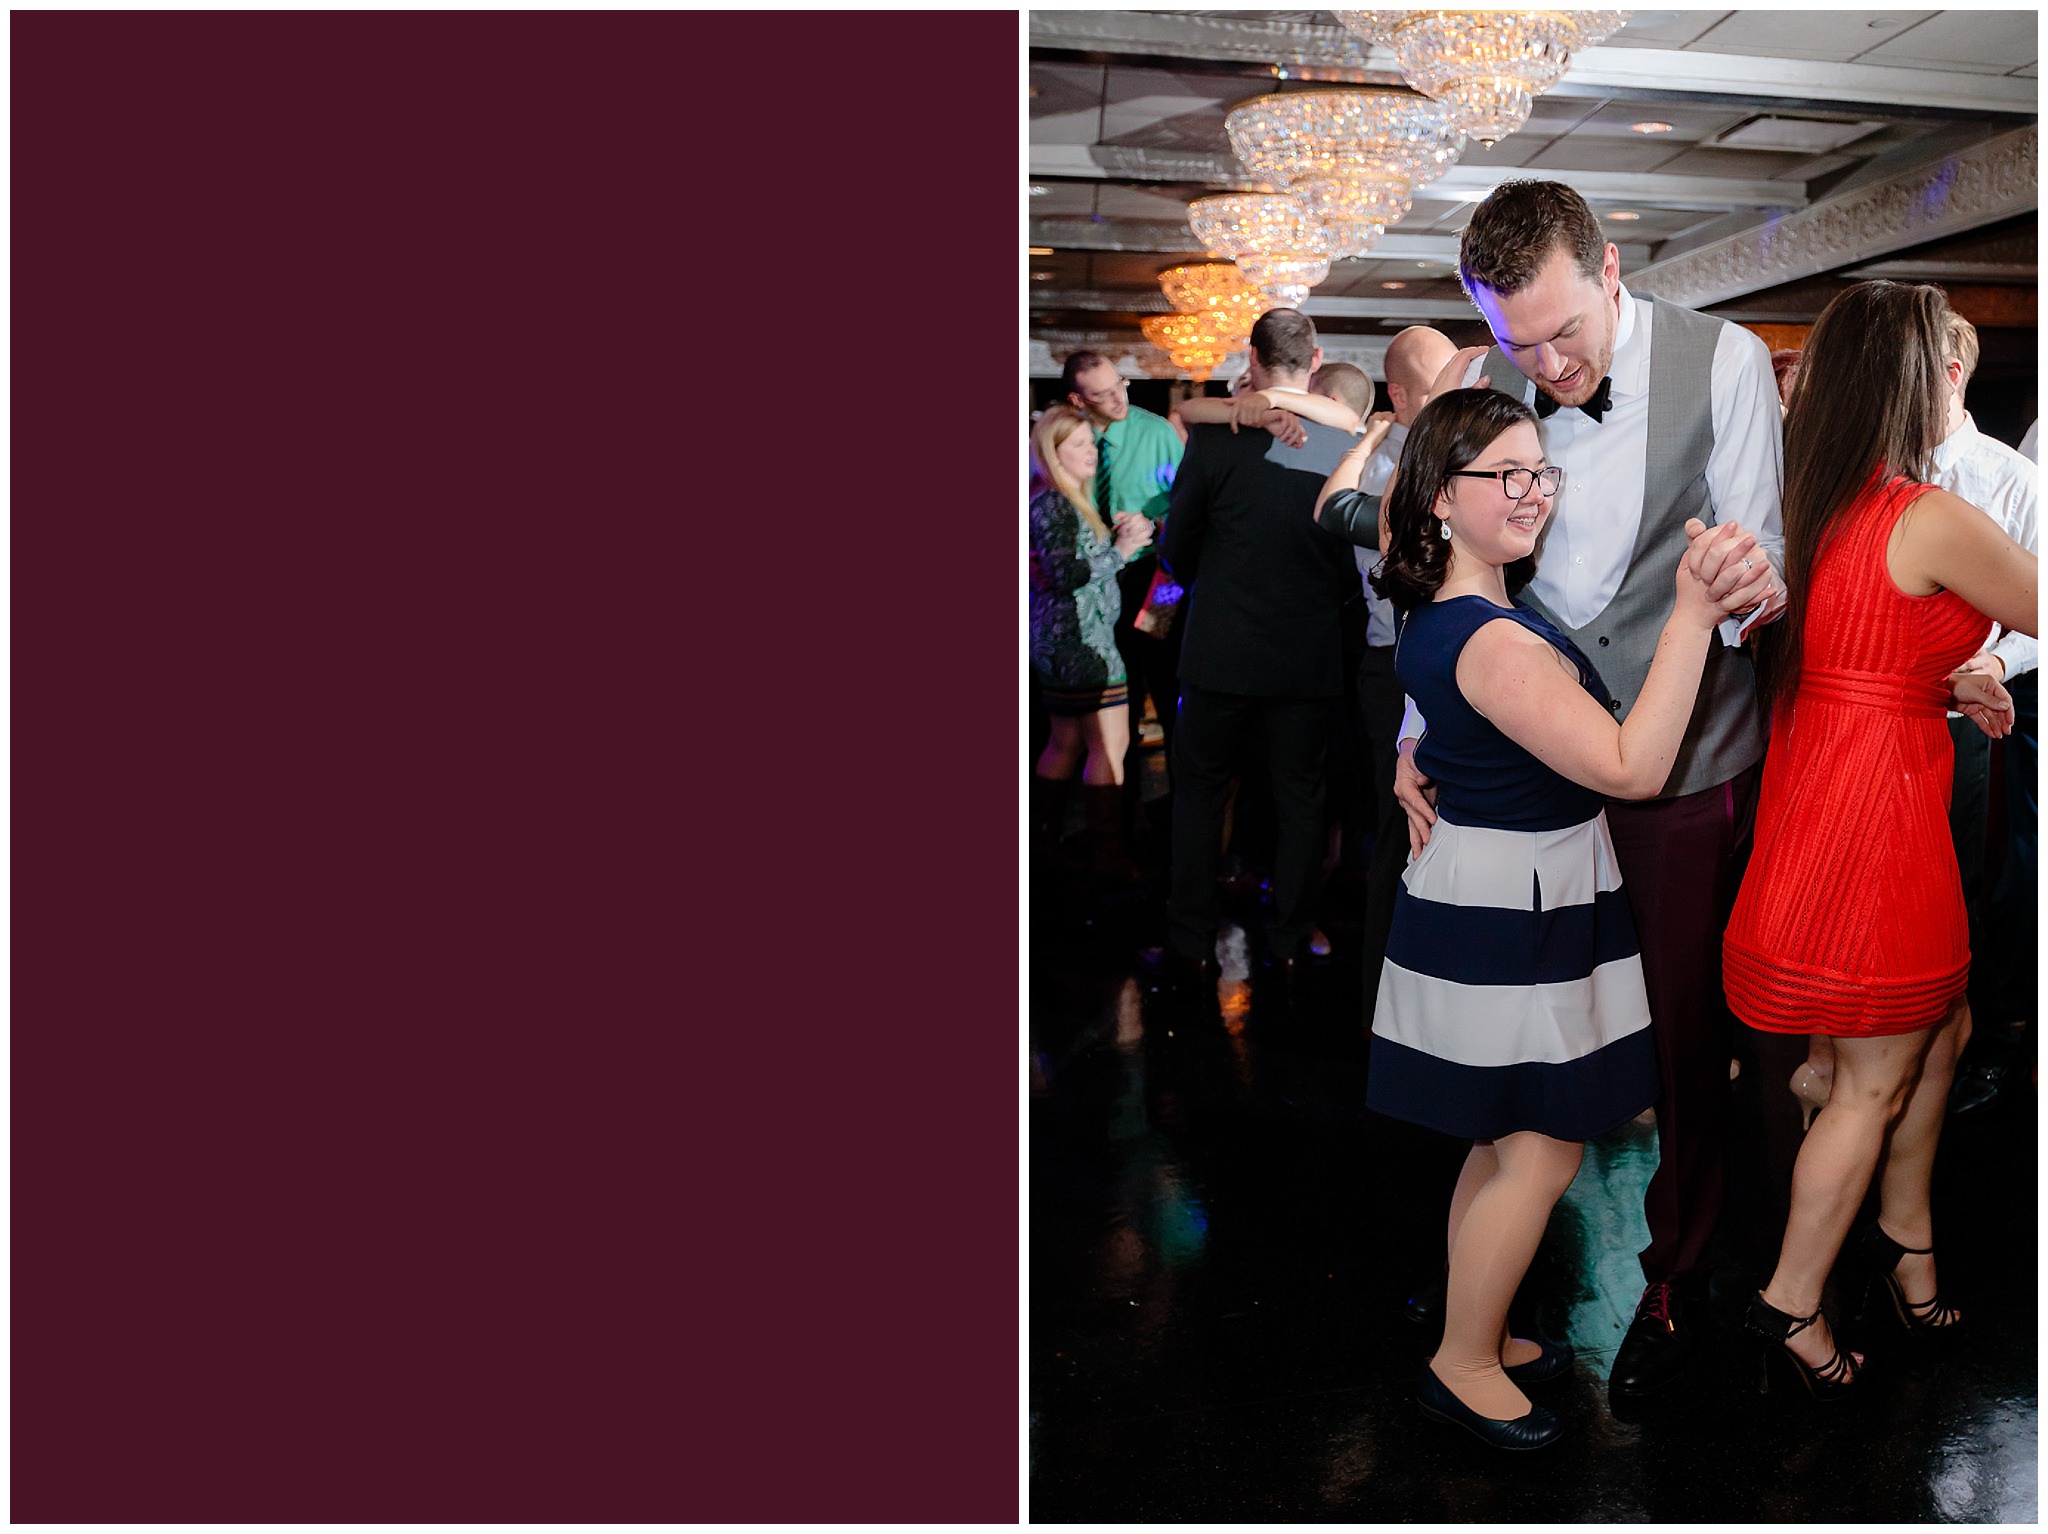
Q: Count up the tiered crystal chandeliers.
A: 5